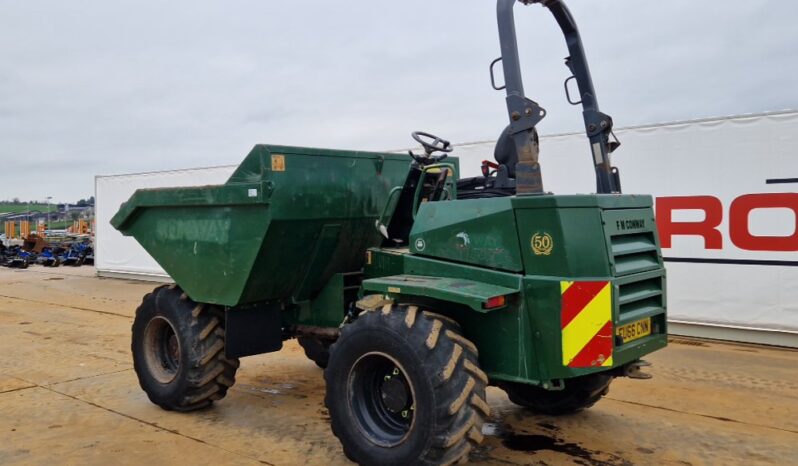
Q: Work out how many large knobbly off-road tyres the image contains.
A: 4